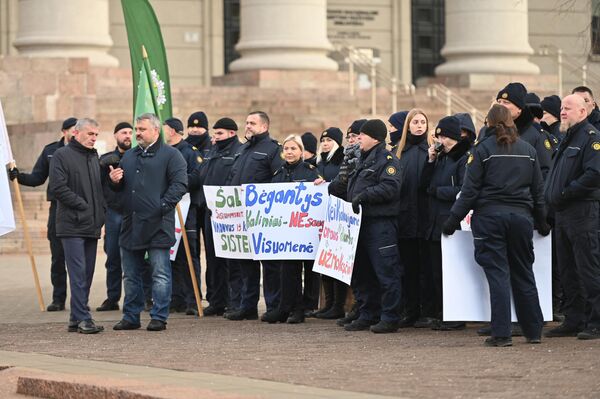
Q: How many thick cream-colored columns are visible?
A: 3